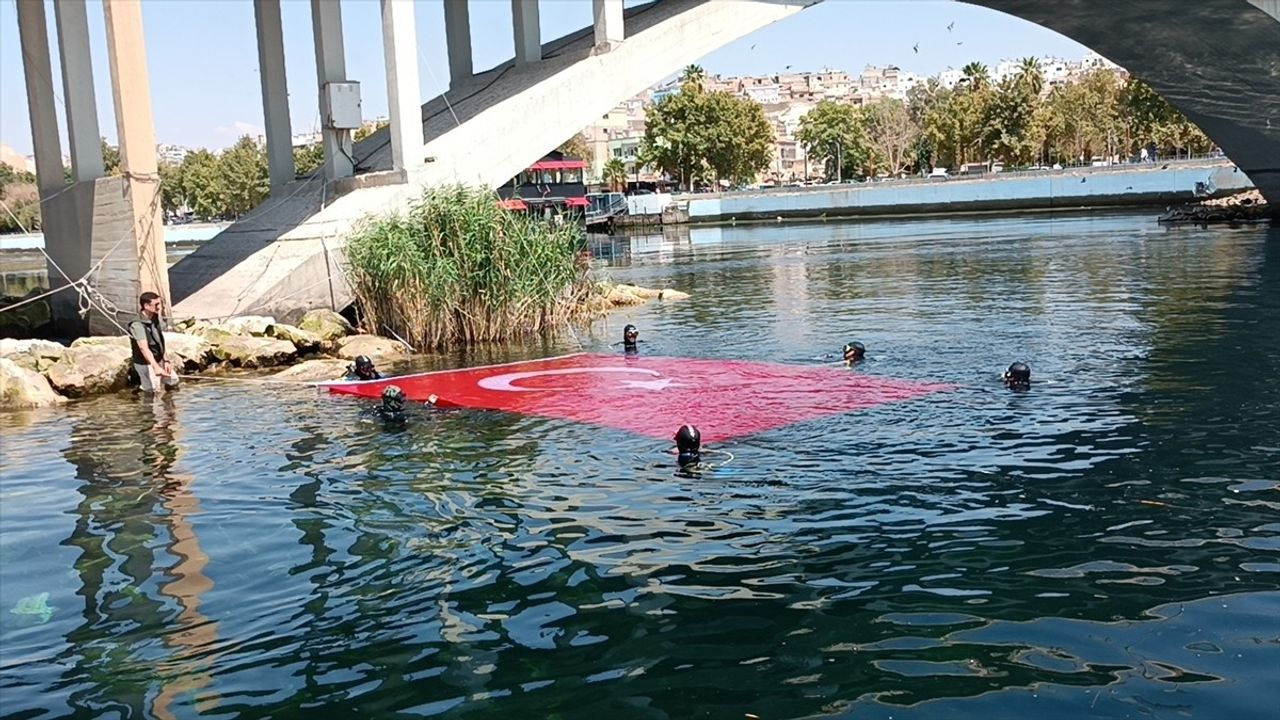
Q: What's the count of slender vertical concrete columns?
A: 9